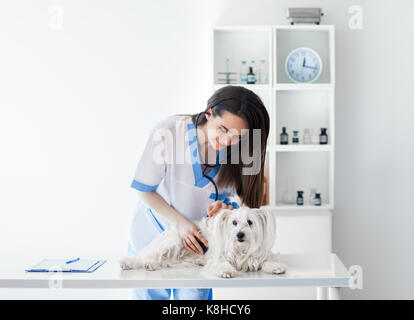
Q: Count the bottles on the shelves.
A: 12